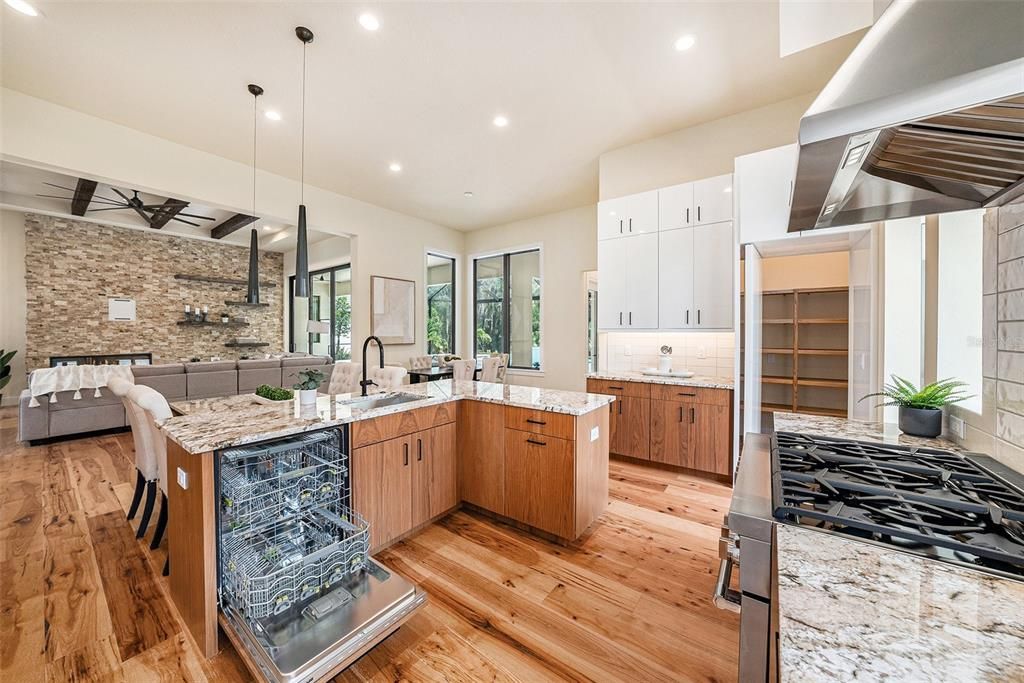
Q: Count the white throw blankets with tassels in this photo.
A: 1